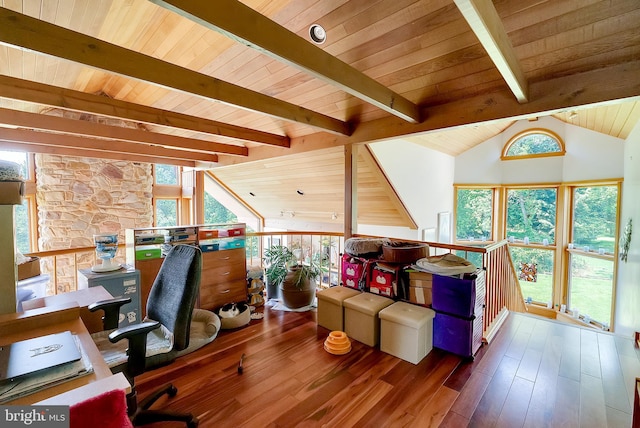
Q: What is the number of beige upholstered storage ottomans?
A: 3